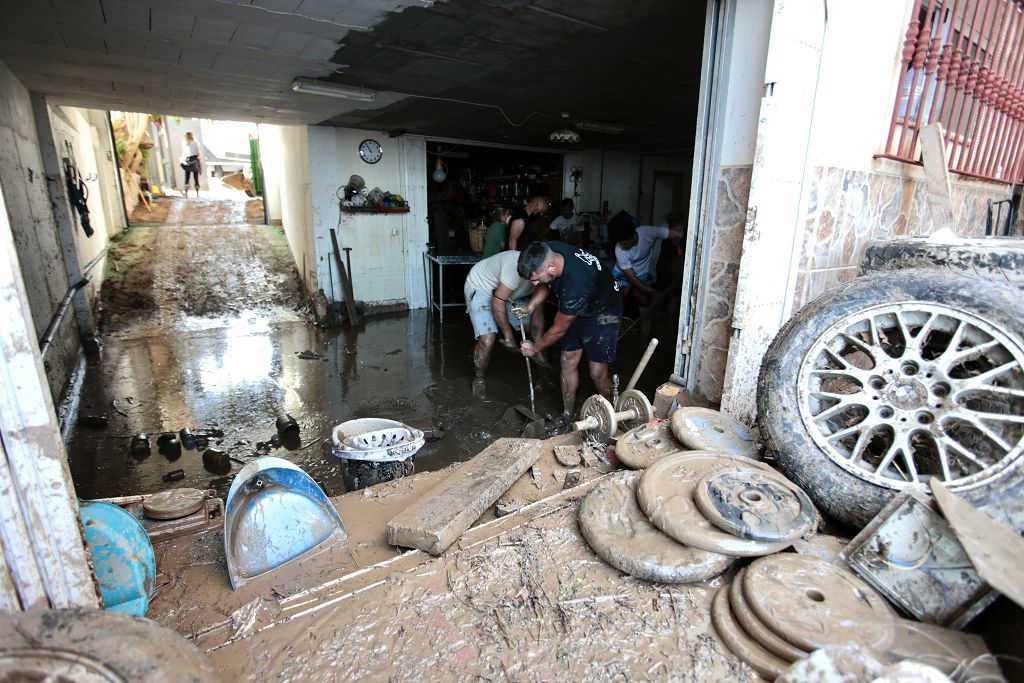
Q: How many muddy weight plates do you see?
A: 10